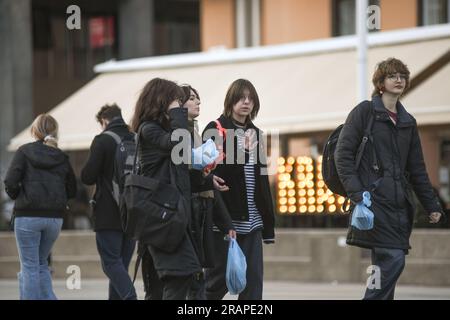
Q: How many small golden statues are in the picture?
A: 0